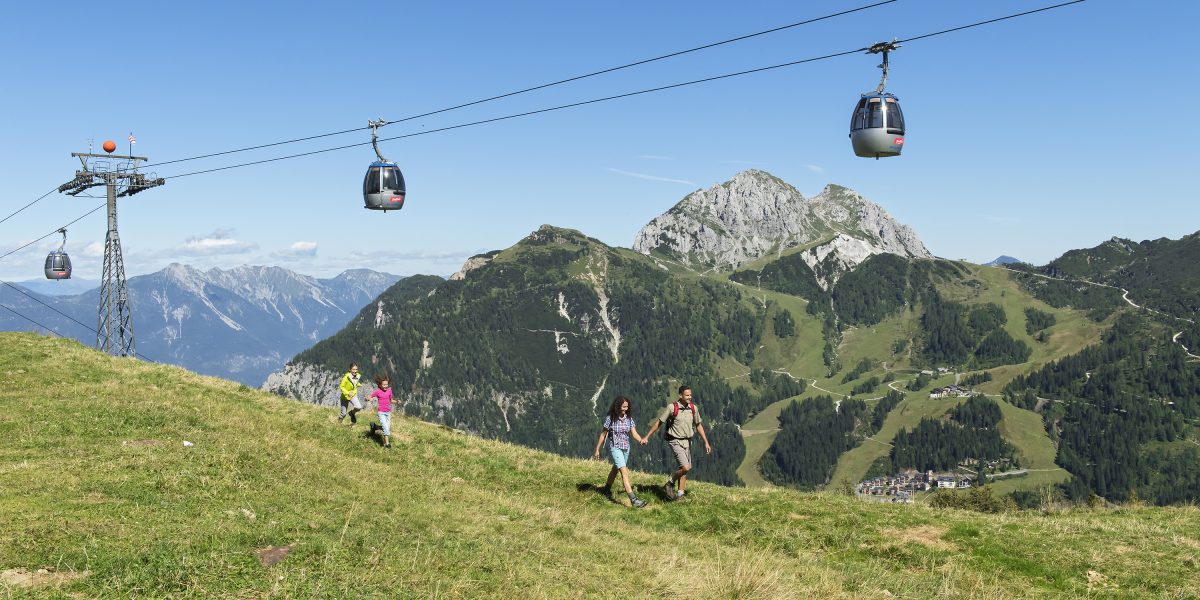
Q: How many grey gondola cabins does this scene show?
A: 3